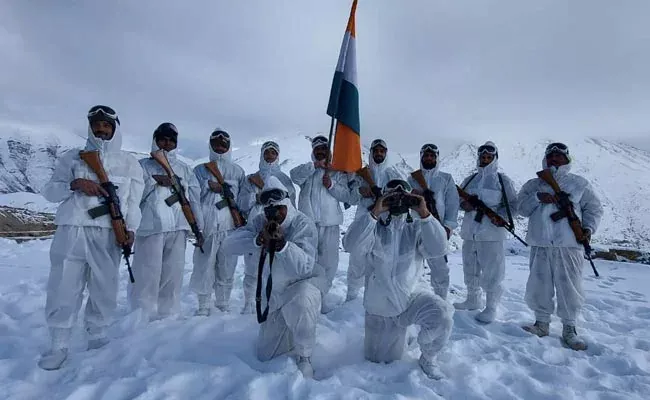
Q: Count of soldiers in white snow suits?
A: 11